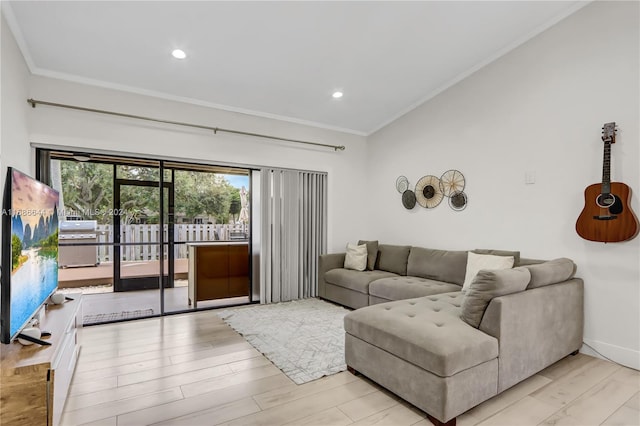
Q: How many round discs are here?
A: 5